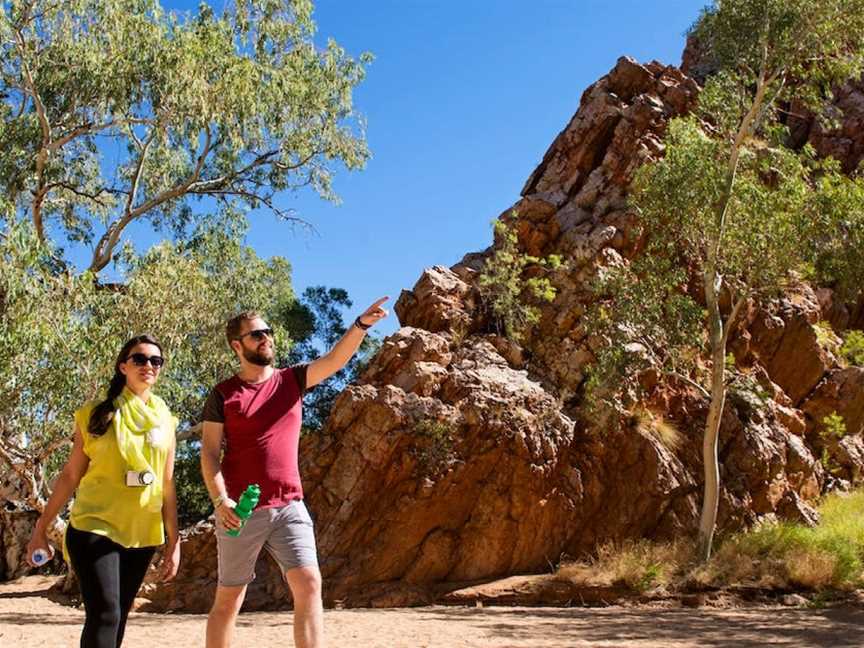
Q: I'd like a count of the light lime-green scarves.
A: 1